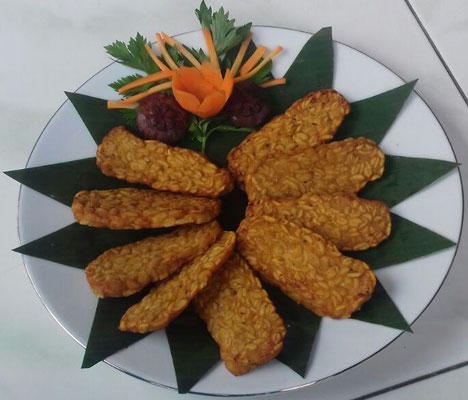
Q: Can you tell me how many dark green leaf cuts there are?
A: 11